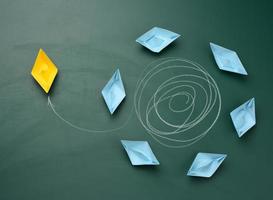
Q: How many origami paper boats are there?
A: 7